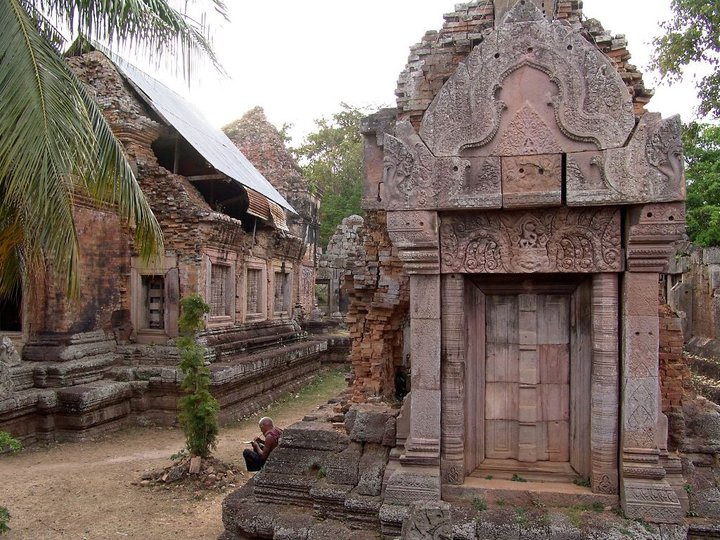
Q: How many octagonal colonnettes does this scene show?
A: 2